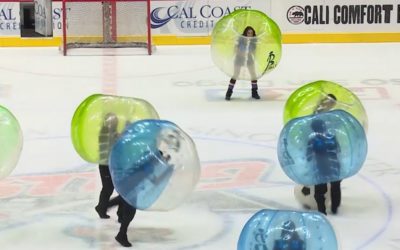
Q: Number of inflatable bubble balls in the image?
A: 7